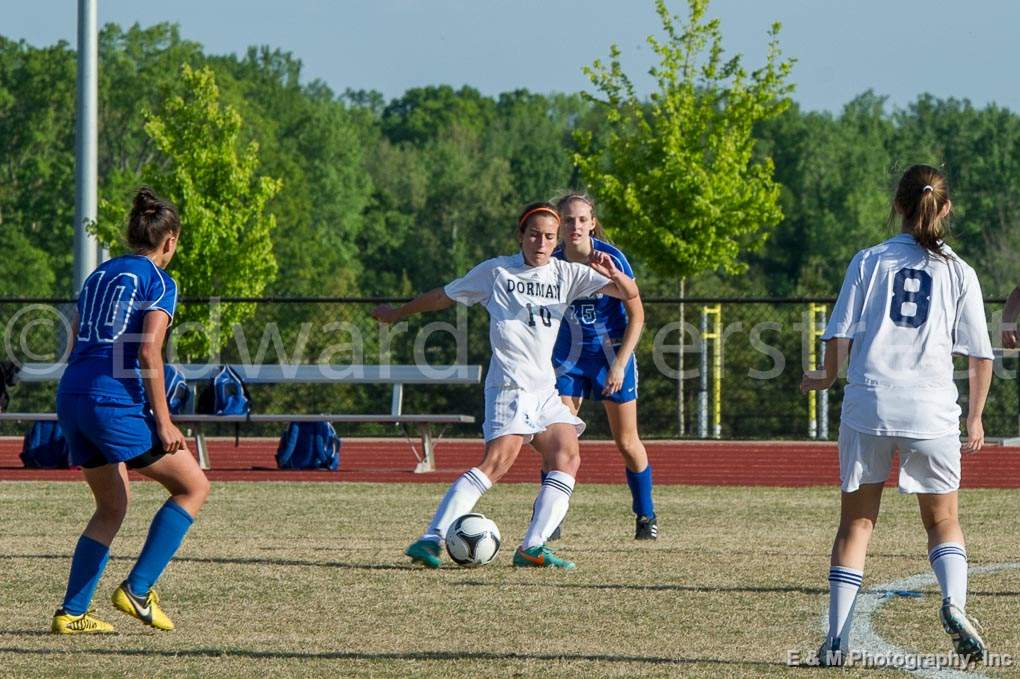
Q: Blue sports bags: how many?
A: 4